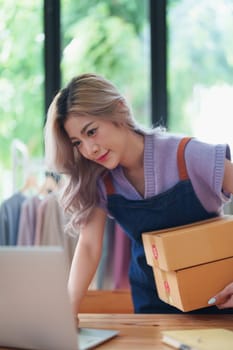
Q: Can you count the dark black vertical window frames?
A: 2